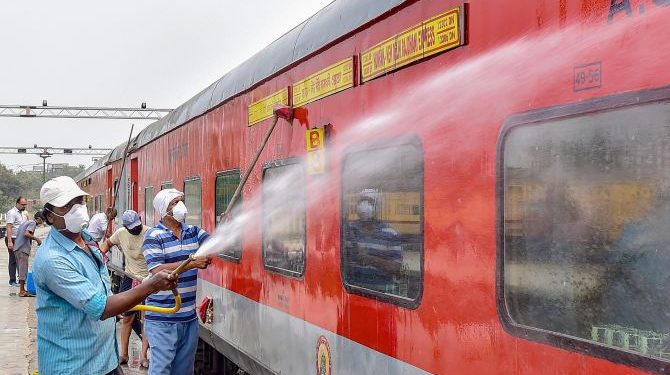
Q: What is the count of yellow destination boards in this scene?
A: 3